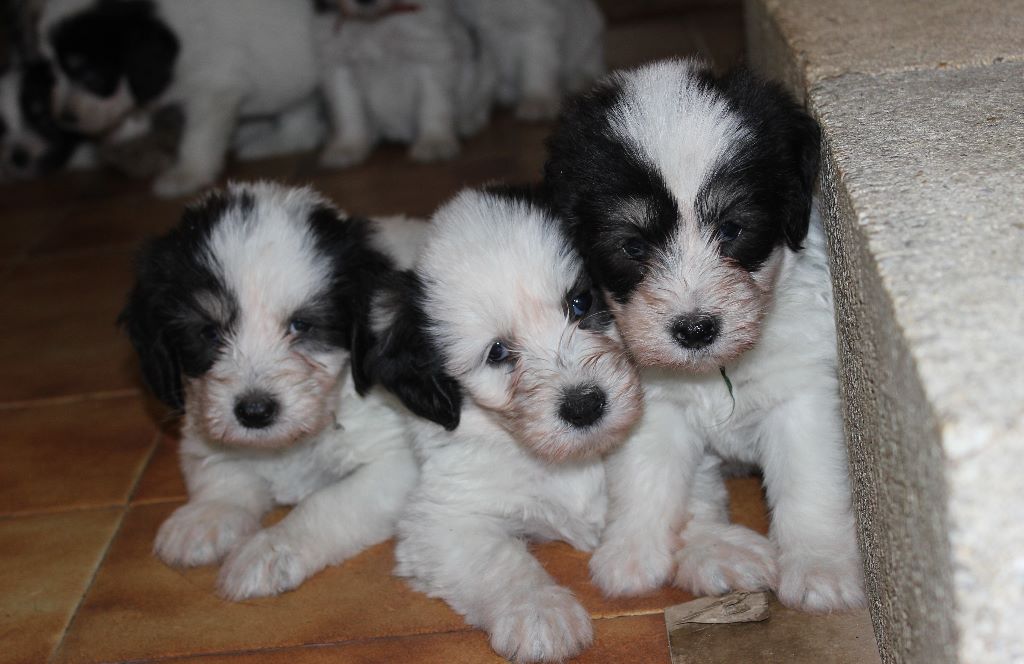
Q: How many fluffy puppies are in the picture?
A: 7